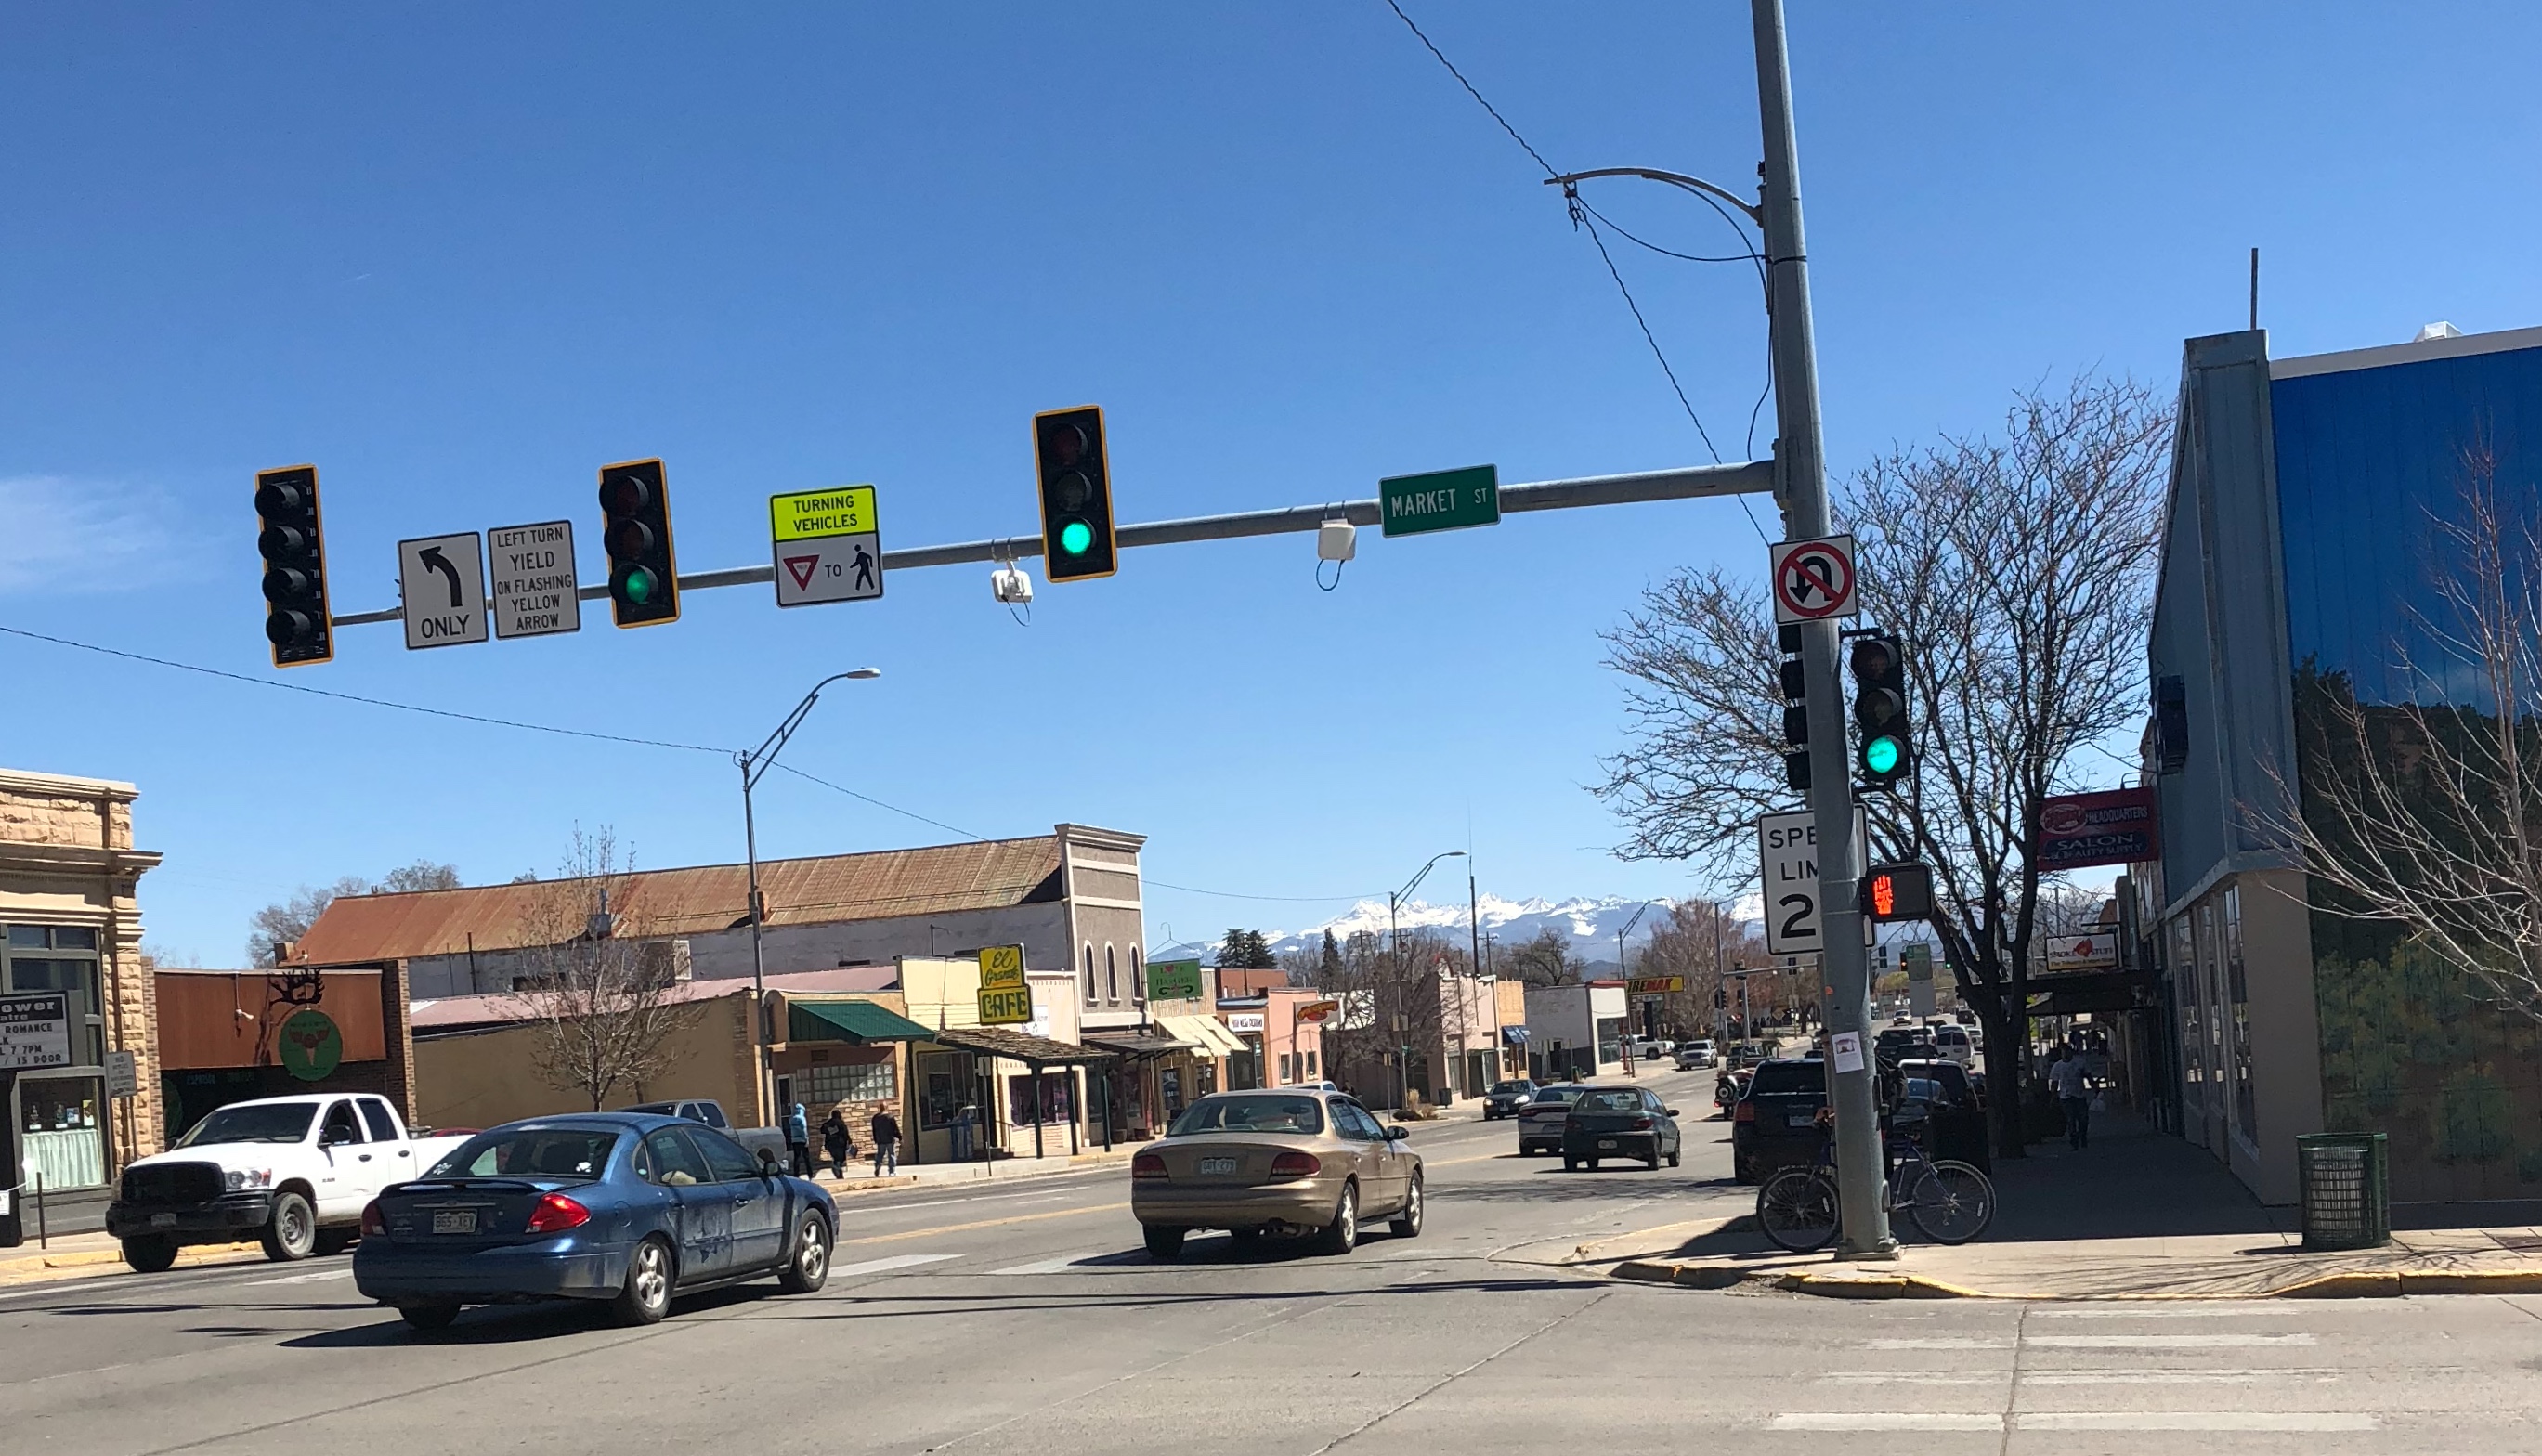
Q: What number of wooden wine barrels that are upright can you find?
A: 0